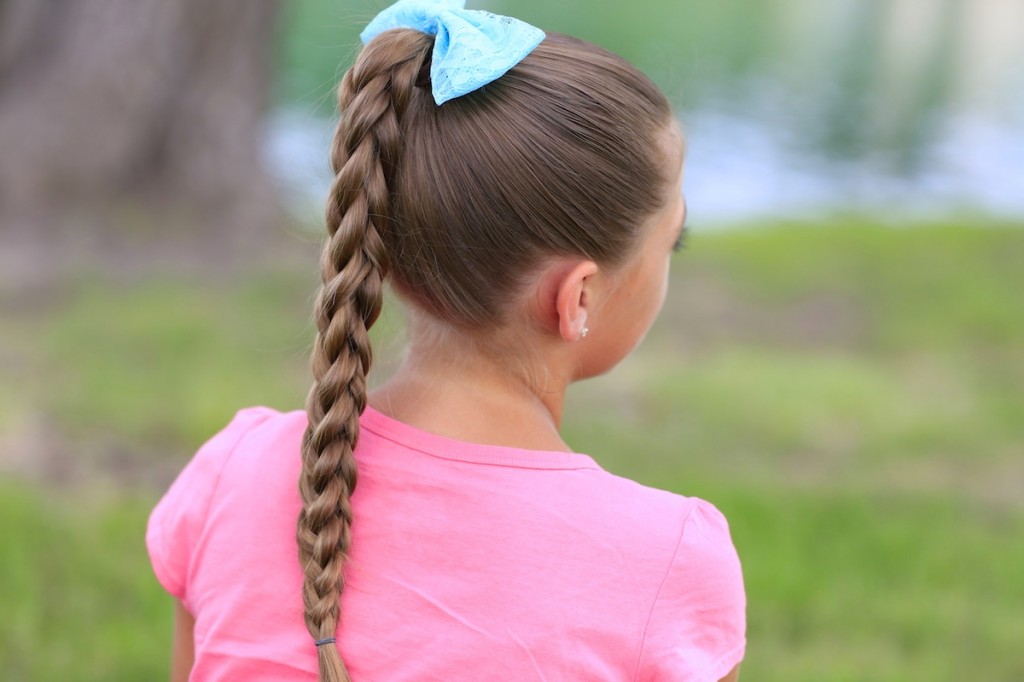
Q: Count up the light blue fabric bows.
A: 1